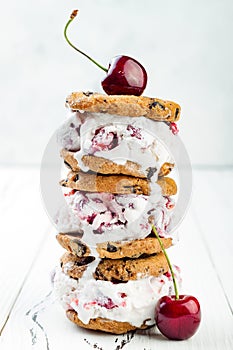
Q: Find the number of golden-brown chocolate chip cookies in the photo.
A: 6